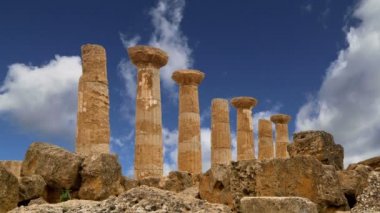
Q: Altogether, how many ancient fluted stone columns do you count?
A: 7